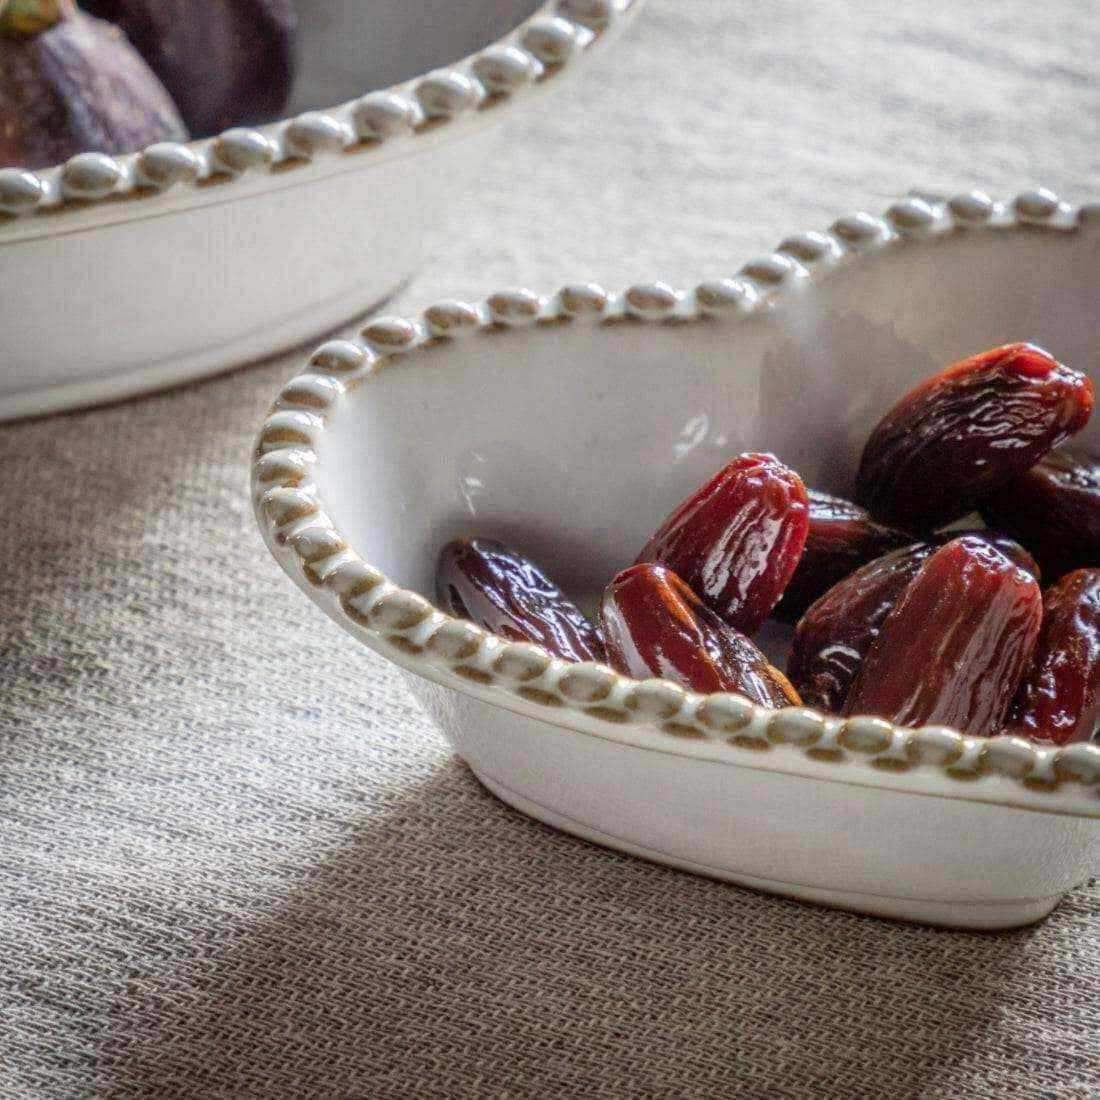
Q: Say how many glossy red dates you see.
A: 9